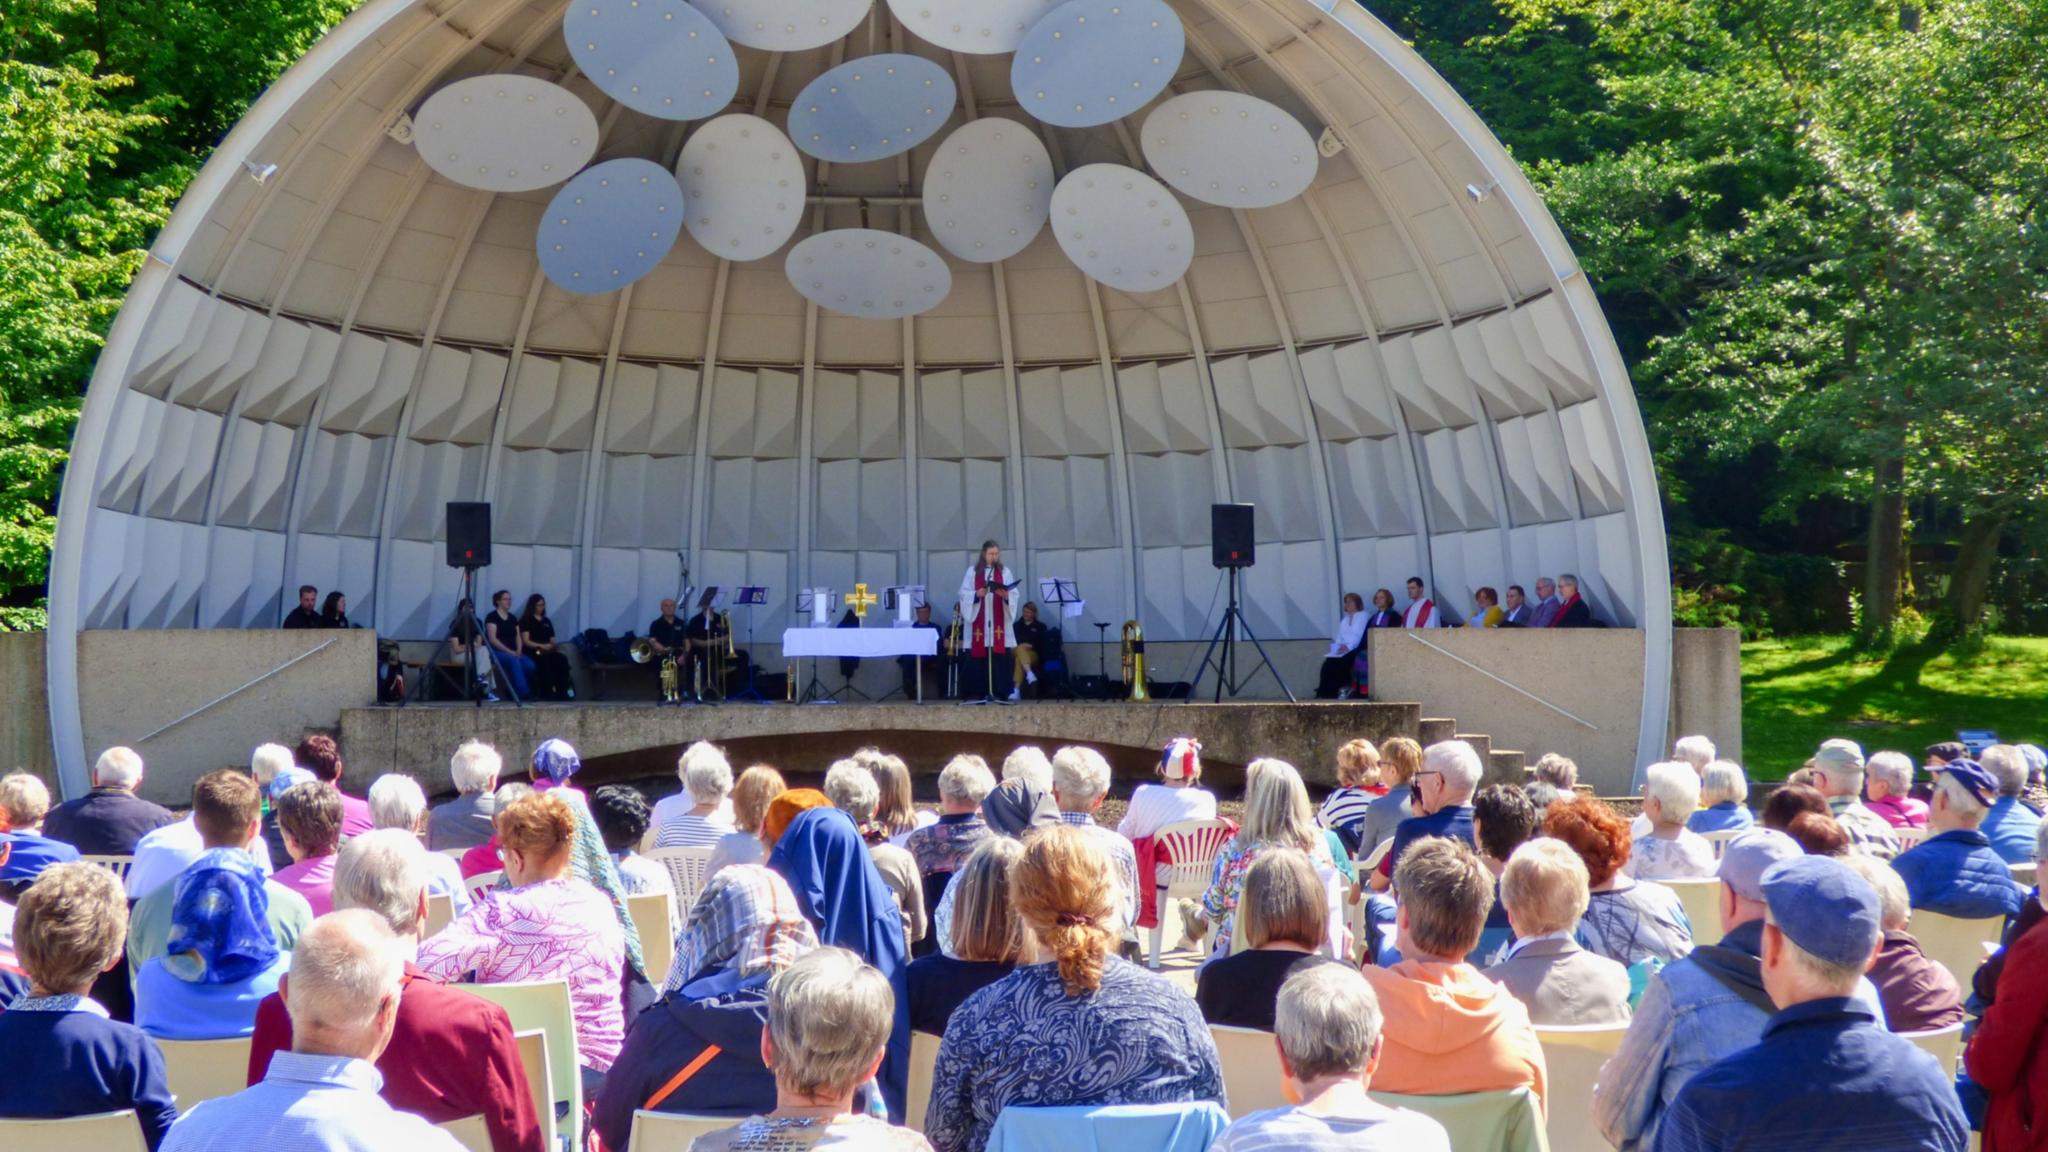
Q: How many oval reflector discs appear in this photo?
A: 12